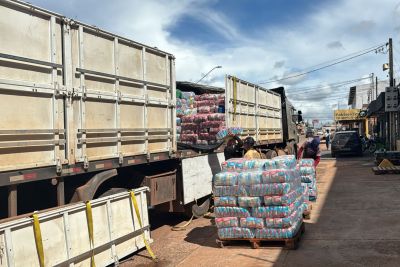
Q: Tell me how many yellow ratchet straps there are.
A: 4